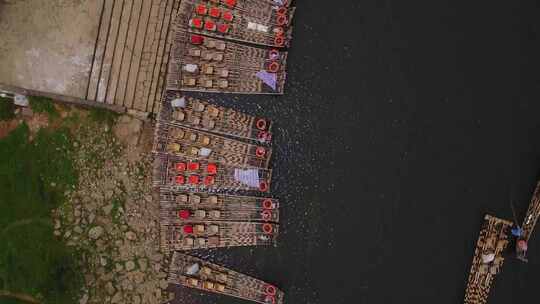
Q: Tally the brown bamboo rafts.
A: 12